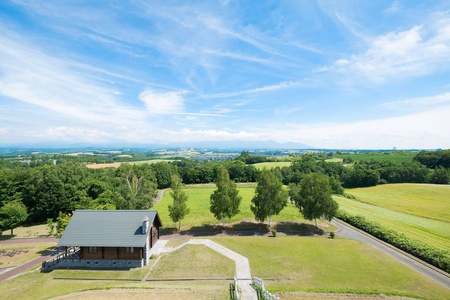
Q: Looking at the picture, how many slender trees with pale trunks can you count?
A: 4